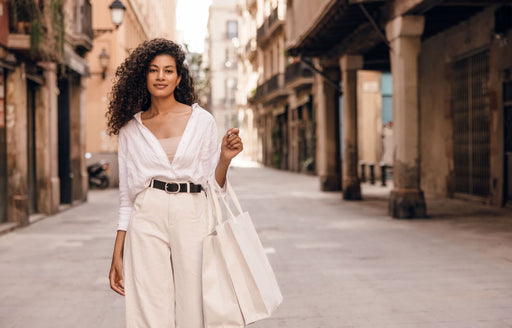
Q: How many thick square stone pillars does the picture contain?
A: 3